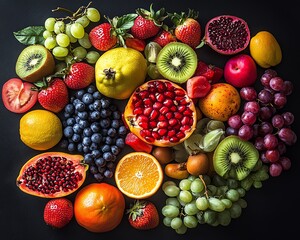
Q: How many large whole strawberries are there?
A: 7